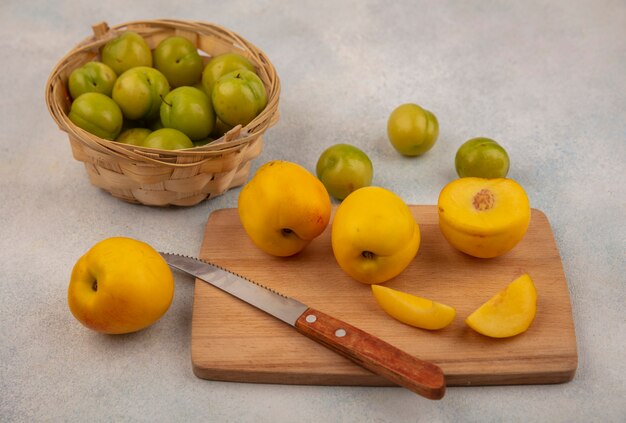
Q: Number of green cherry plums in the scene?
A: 13